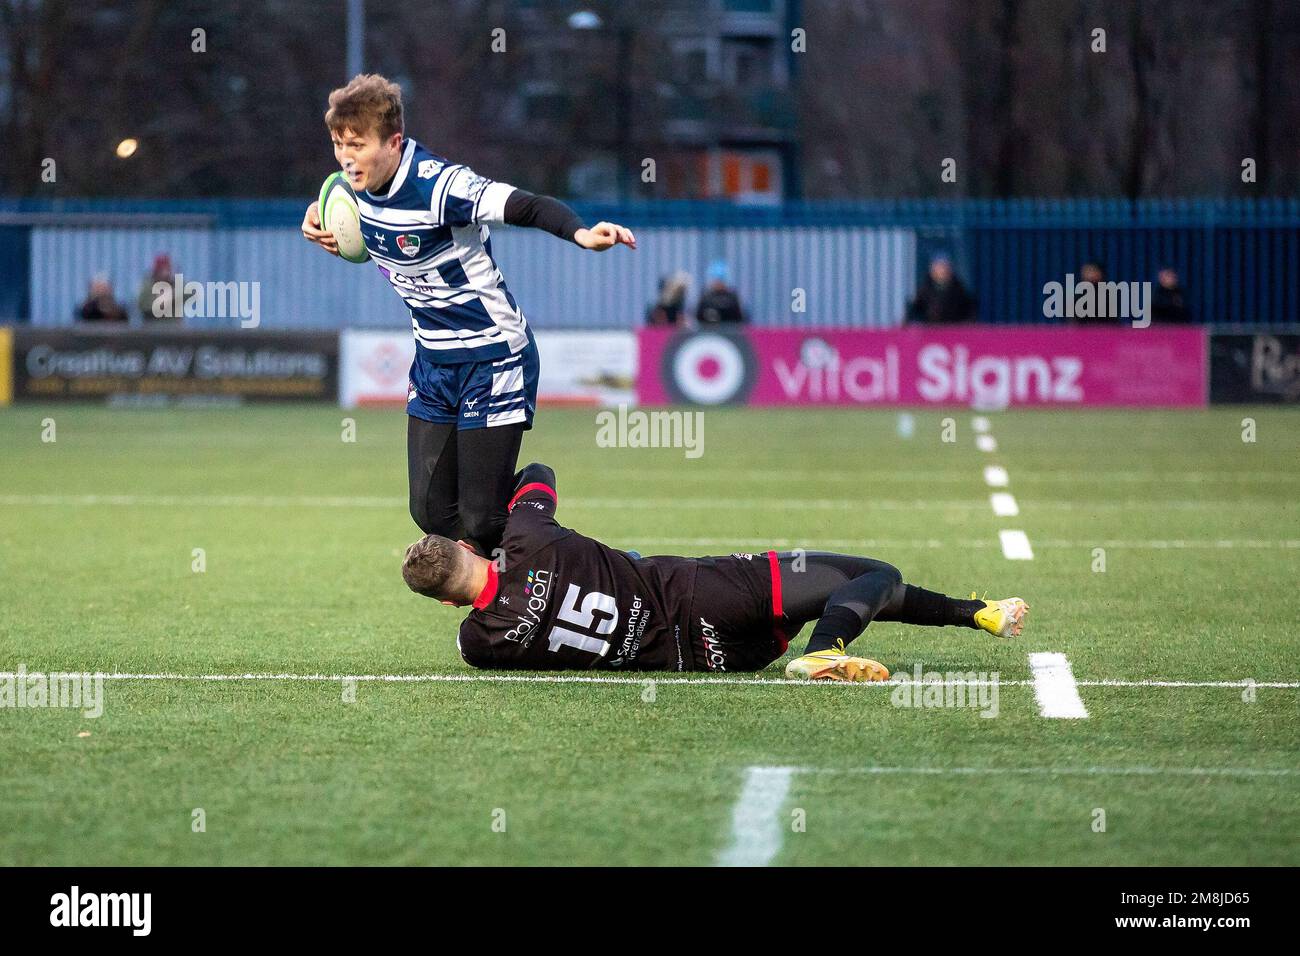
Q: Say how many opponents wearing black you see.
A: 1